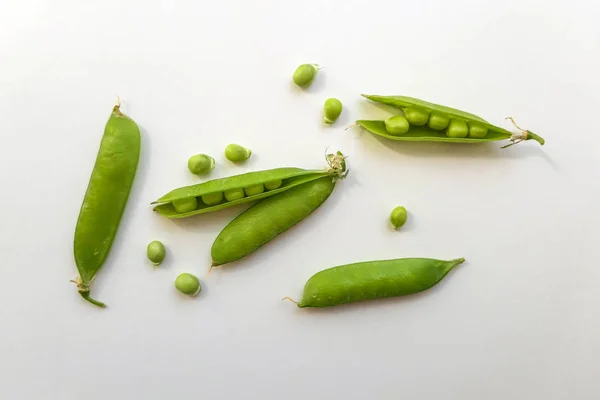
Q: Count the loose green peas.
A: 7